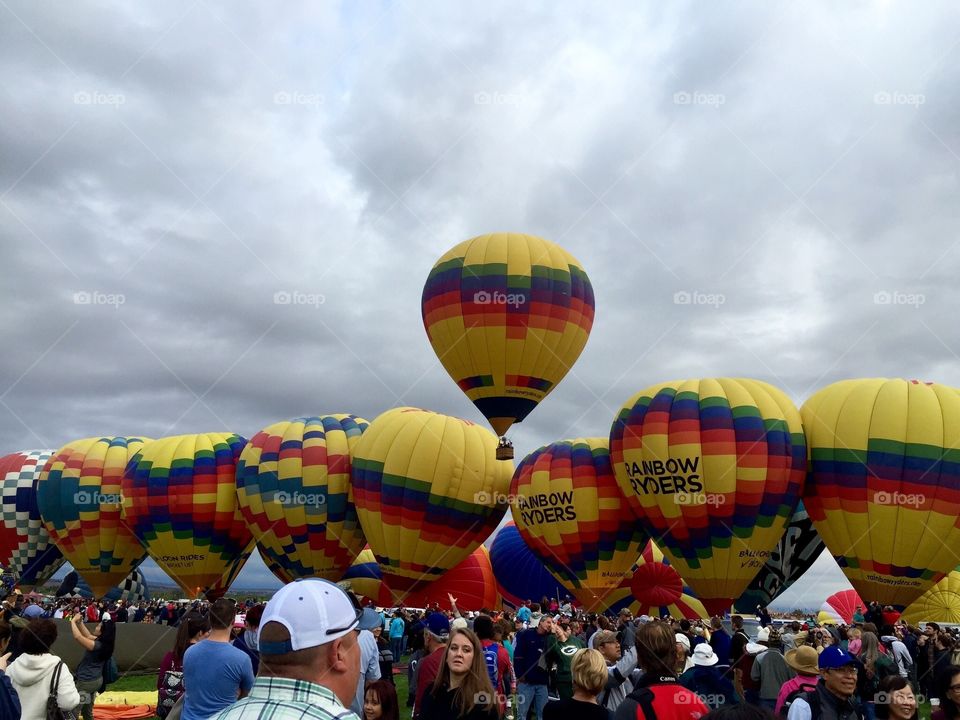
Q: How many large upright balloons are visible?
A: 9